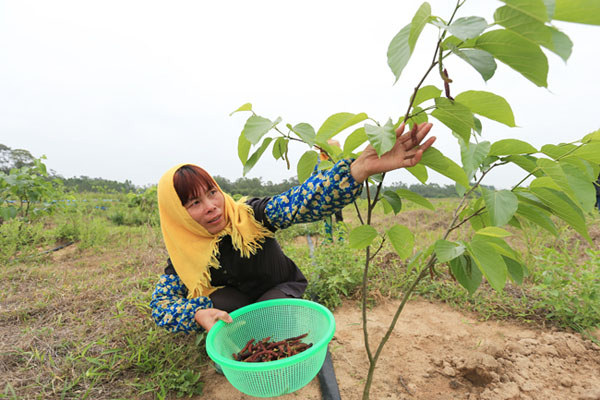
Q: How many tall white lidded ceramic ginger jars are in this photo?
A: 0